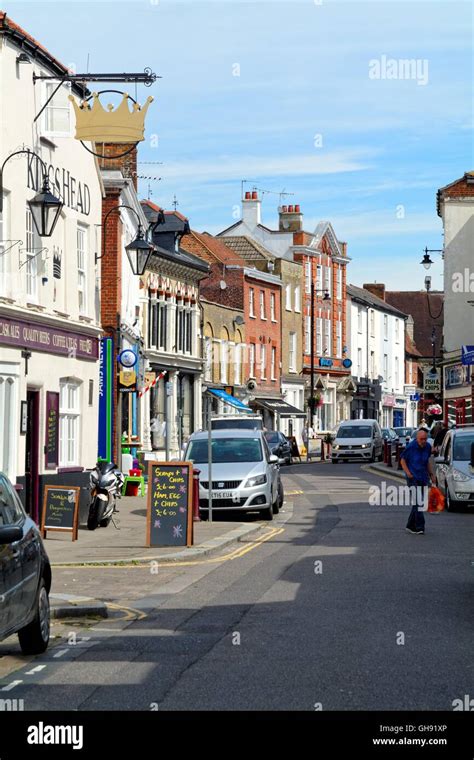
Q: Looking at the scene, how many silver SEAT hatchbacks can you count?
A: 1